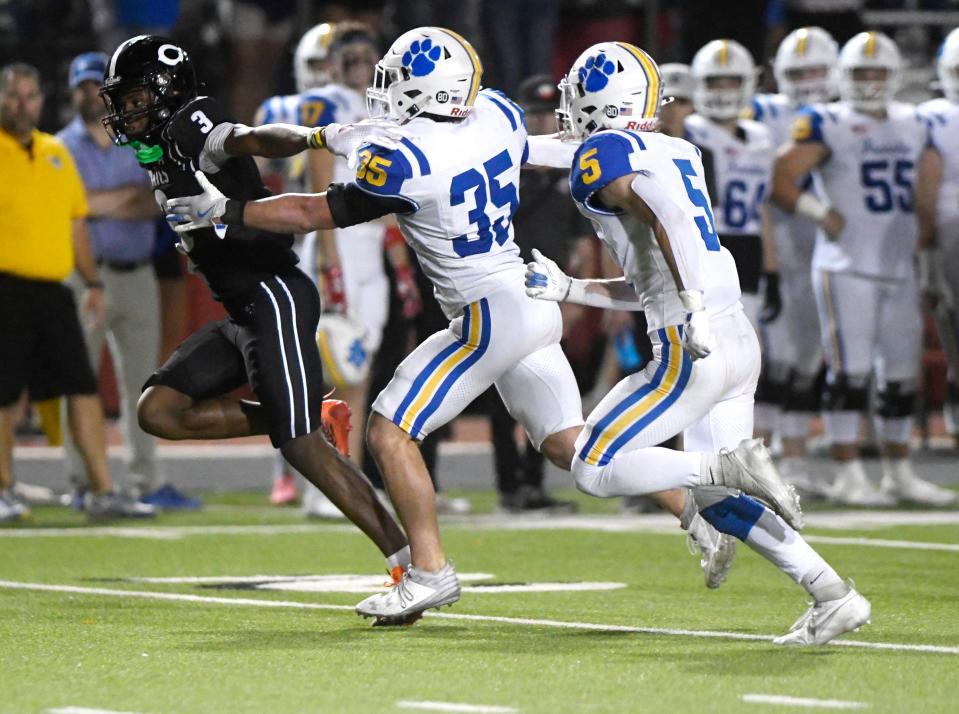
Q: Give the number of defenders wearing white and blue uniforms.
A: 2